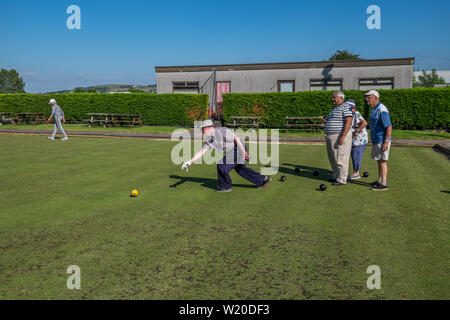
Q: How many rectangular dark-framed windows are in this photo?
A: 4